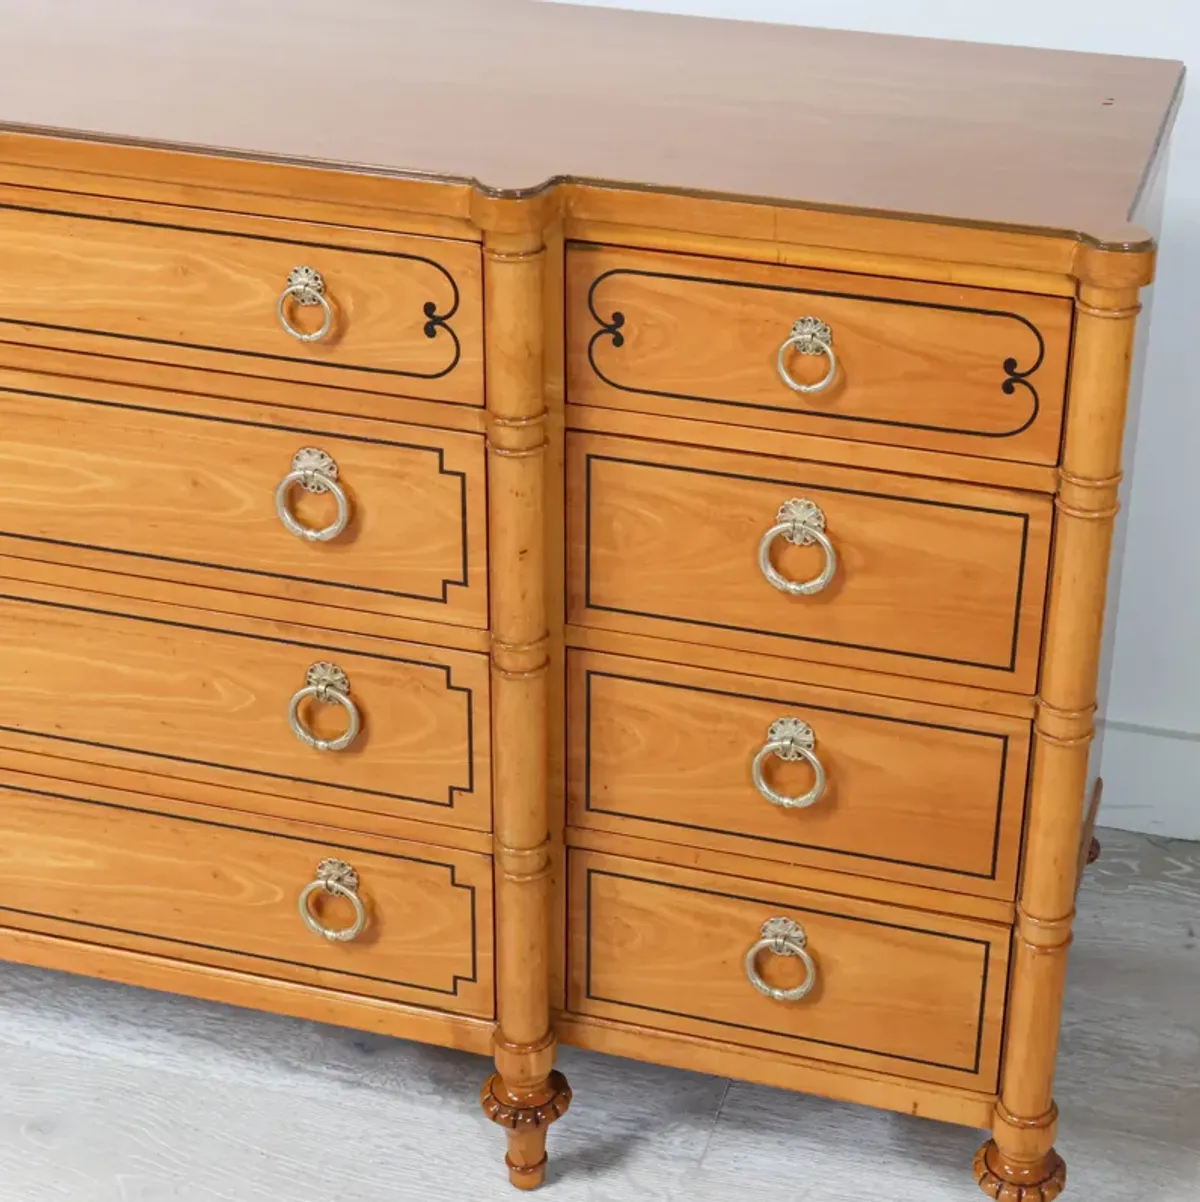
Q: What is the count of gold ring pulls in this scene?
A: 8